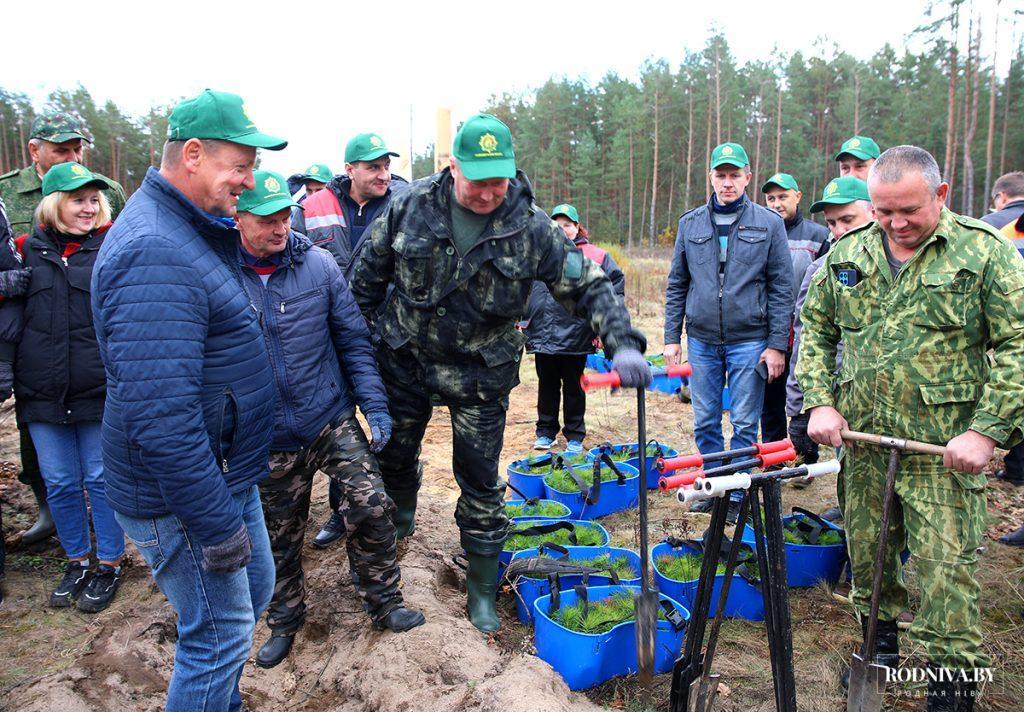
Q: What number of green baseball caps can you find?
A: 11